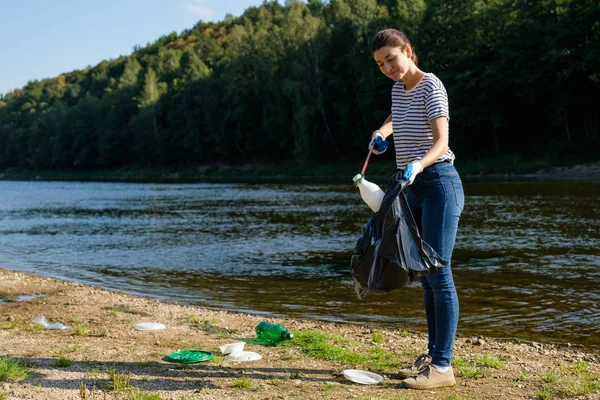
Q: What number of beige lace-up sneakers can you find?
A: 2